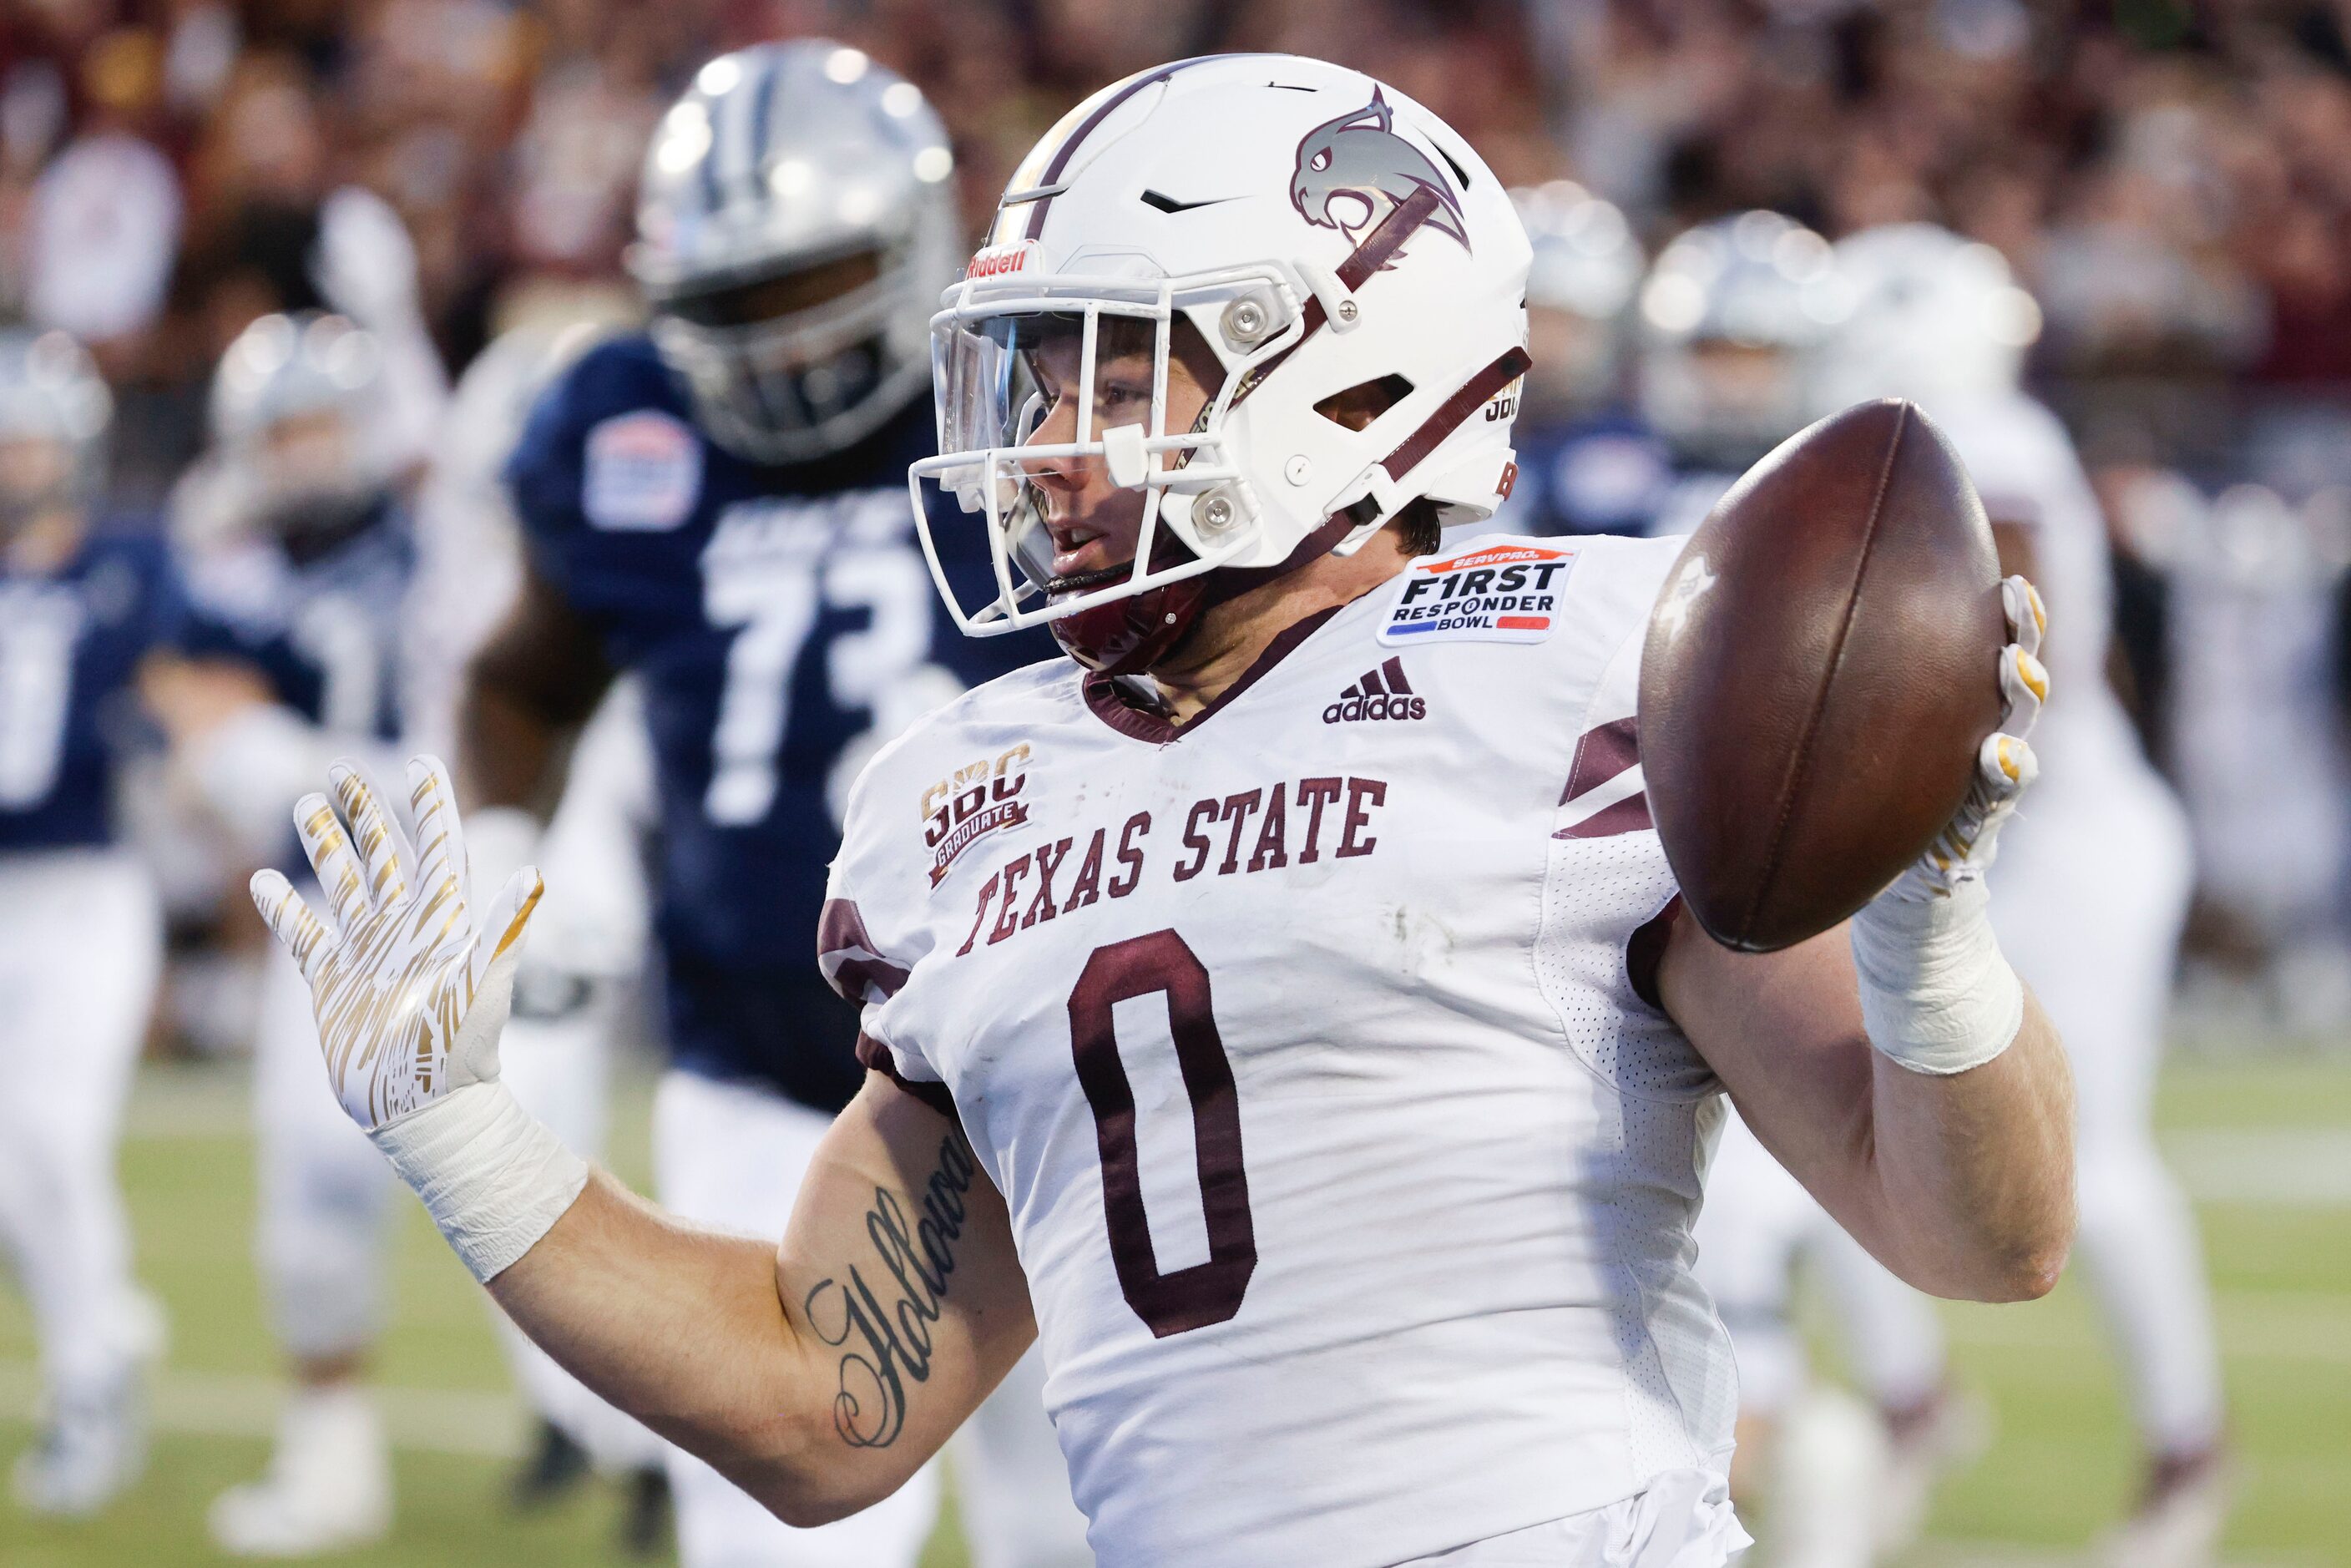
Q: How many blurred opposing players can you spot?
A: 5